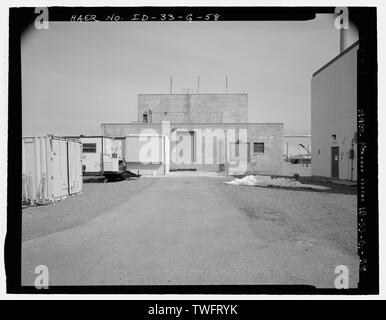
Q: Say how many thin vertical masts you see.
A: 3